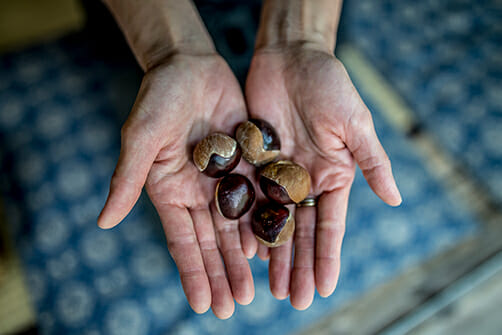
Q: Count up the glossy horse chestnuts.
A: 5